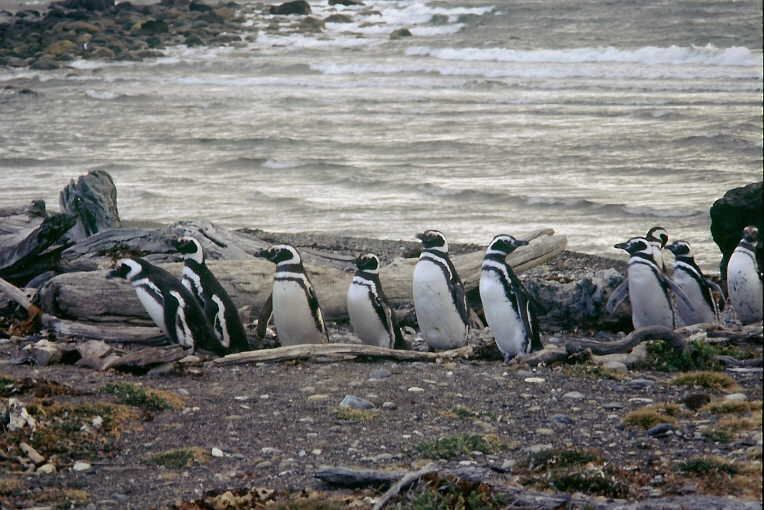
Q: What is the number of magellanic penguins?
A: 10